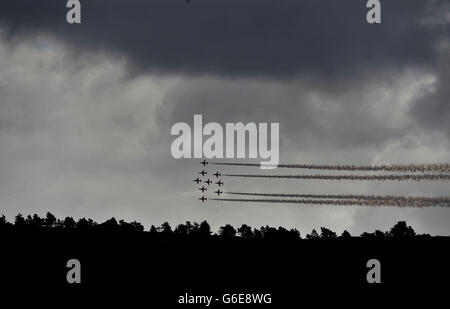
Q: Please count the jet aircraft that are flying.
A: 9